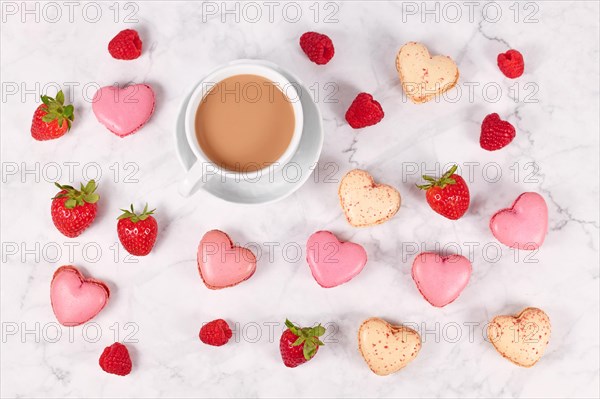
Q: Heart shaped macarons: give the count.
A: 10